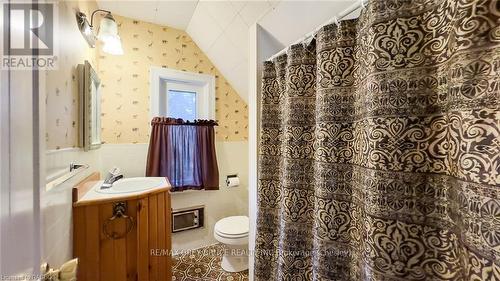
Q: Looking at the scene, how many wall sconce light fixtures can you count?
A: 1